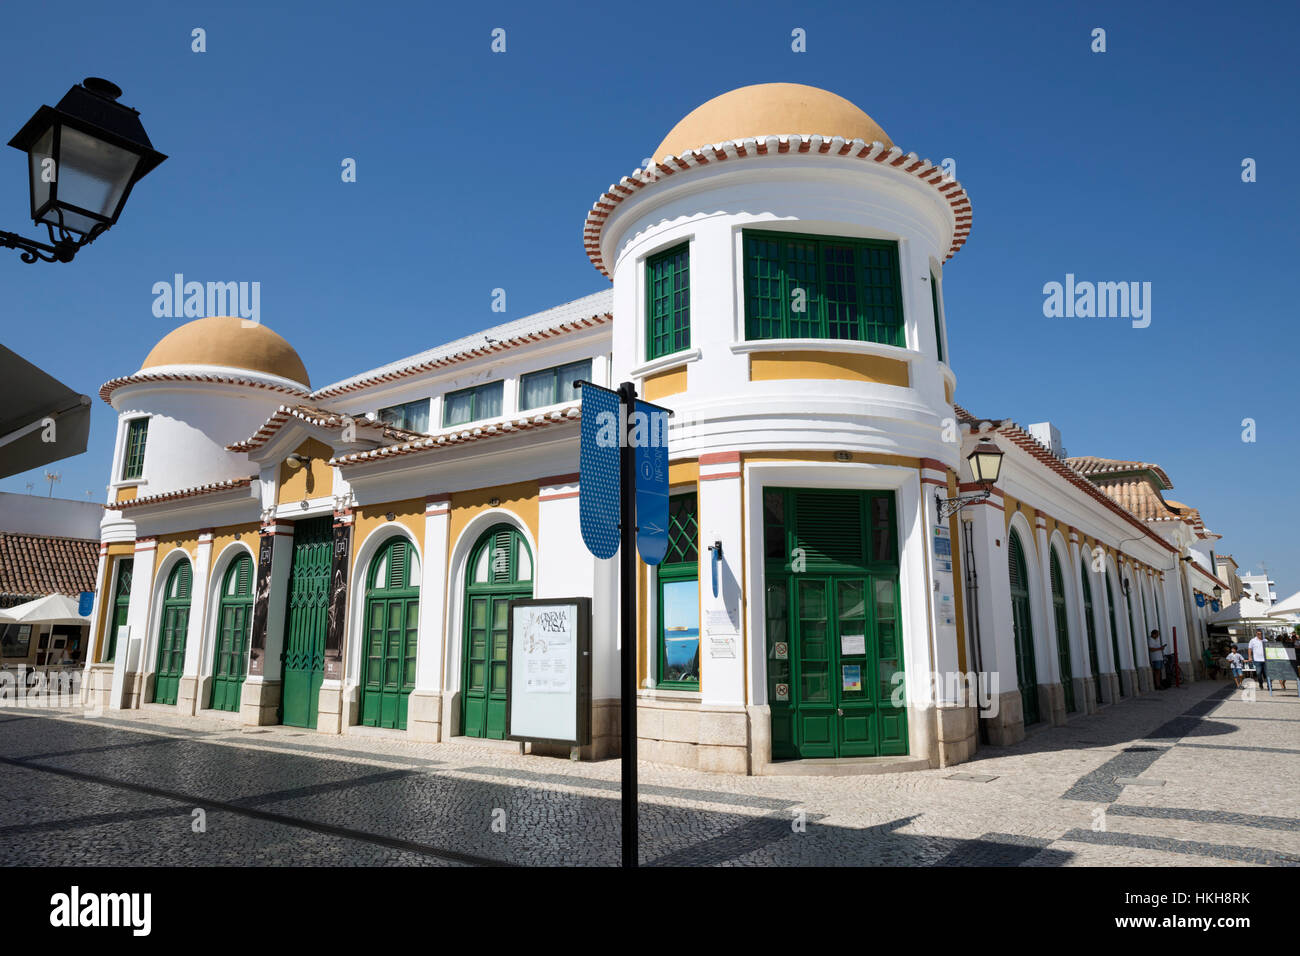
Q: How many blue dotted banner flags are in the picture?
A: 1